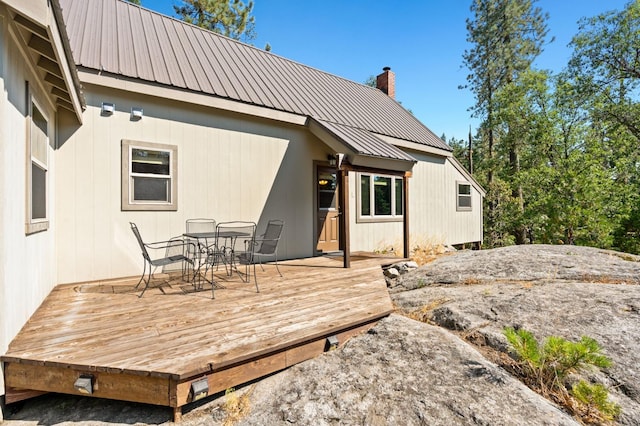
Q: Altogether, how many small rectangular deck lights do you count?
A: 3